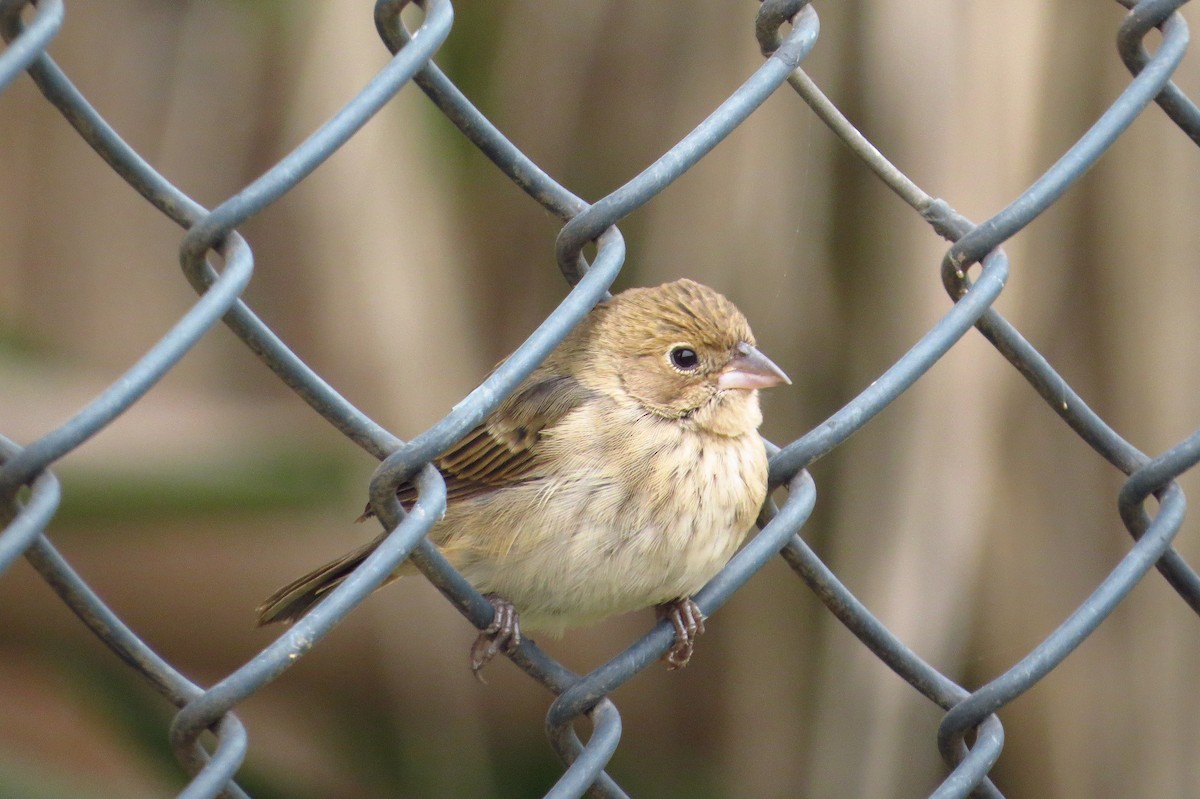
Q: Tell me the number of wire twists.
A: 14